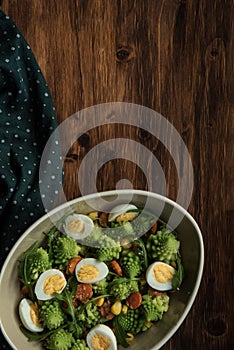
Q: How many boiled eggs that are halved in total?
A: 7